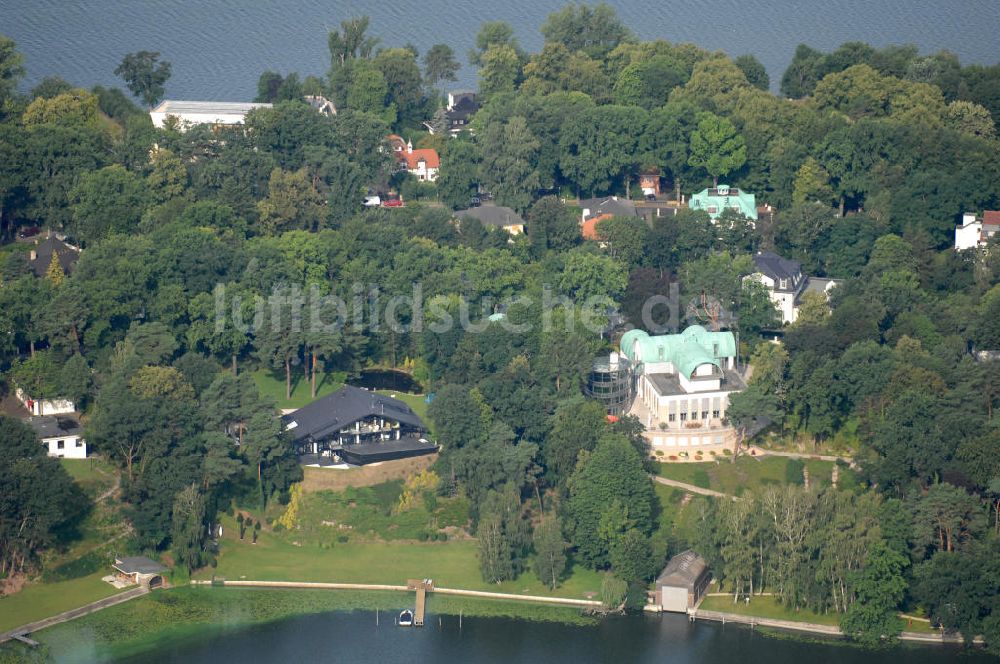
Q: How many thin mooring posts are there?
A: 4